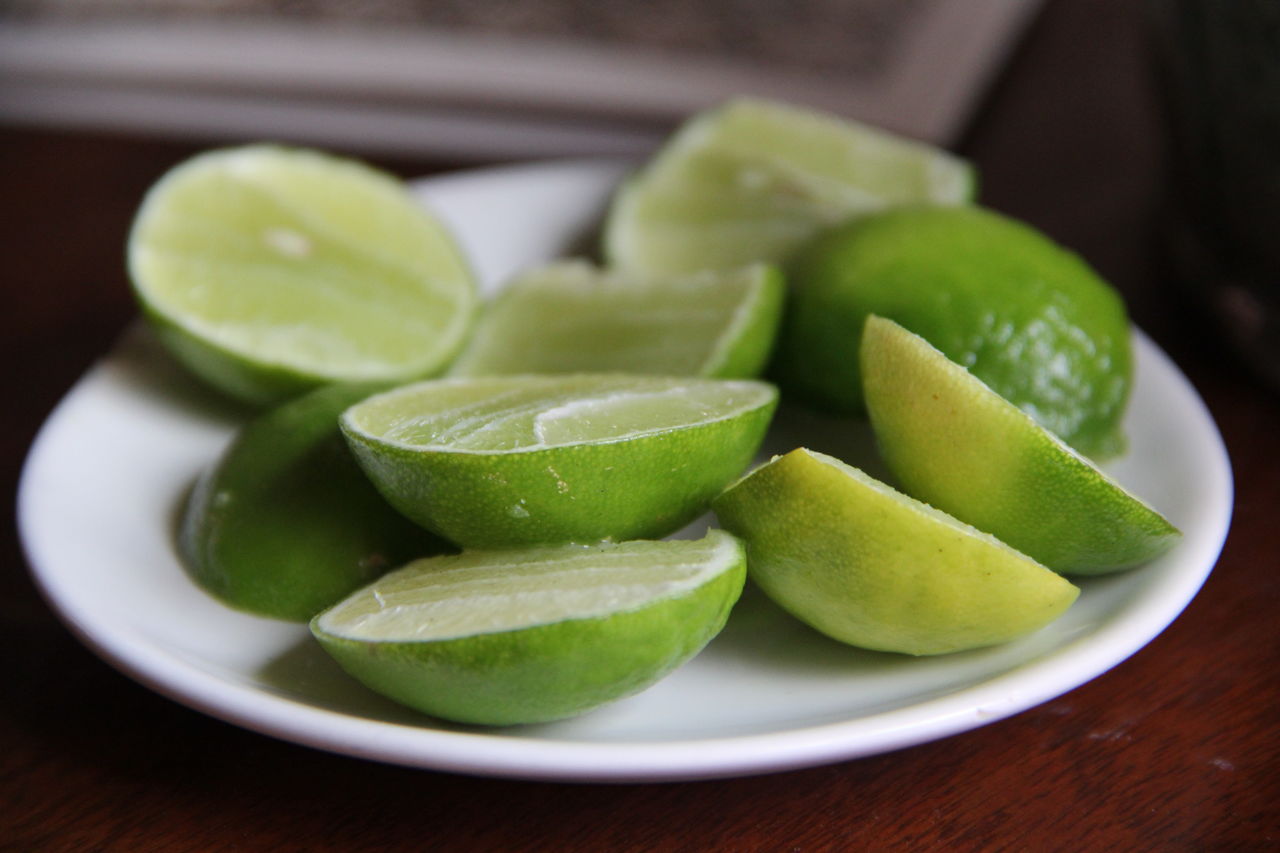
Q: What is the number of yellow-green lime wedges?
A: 2